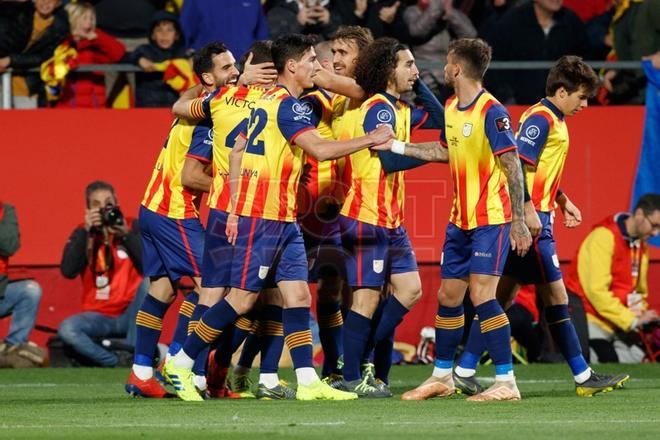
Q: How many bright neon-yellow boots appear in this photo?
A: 2